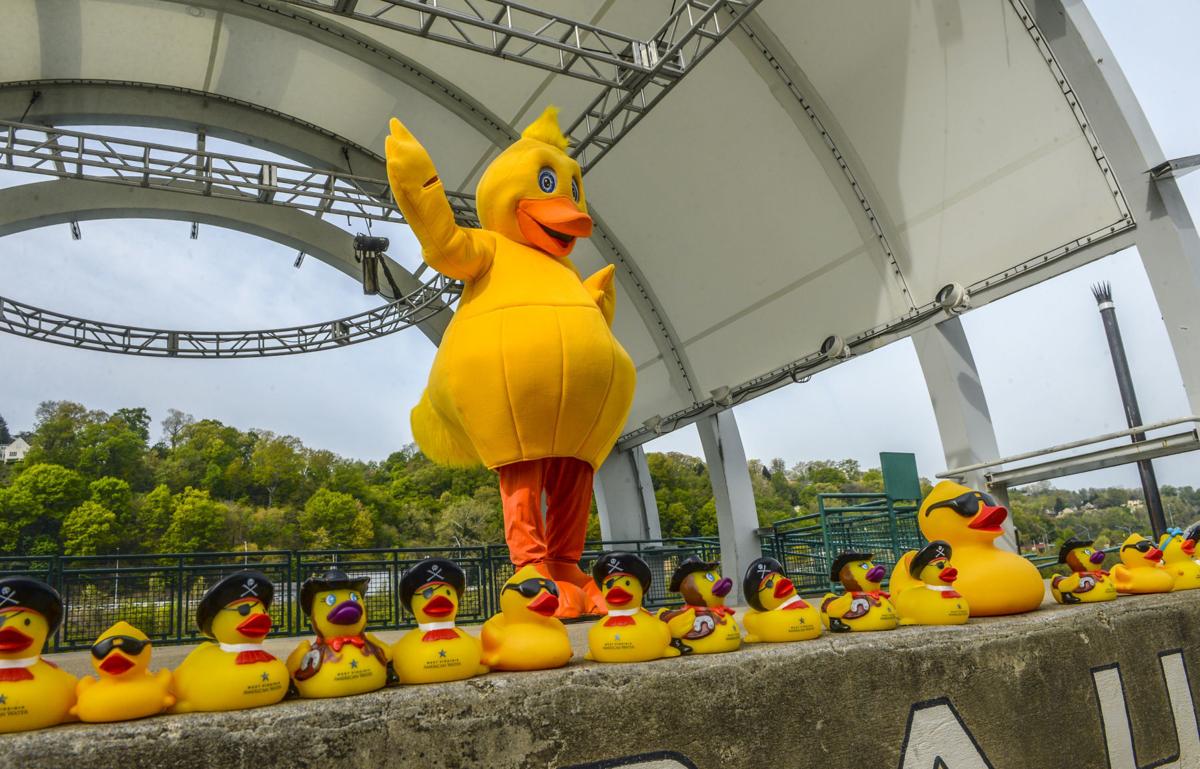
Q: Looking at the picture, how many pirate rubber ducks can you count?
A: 6